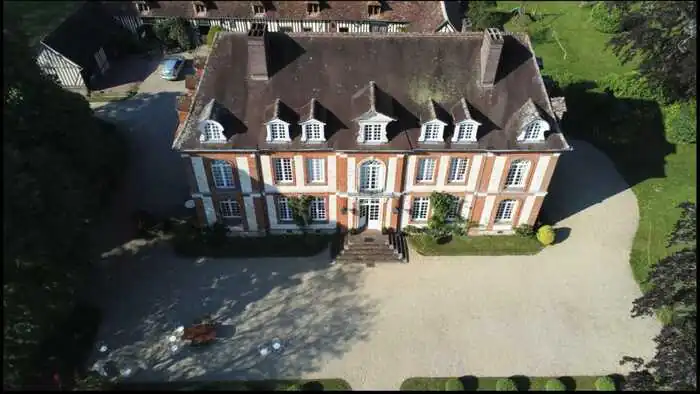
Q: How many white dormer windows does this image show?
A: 7